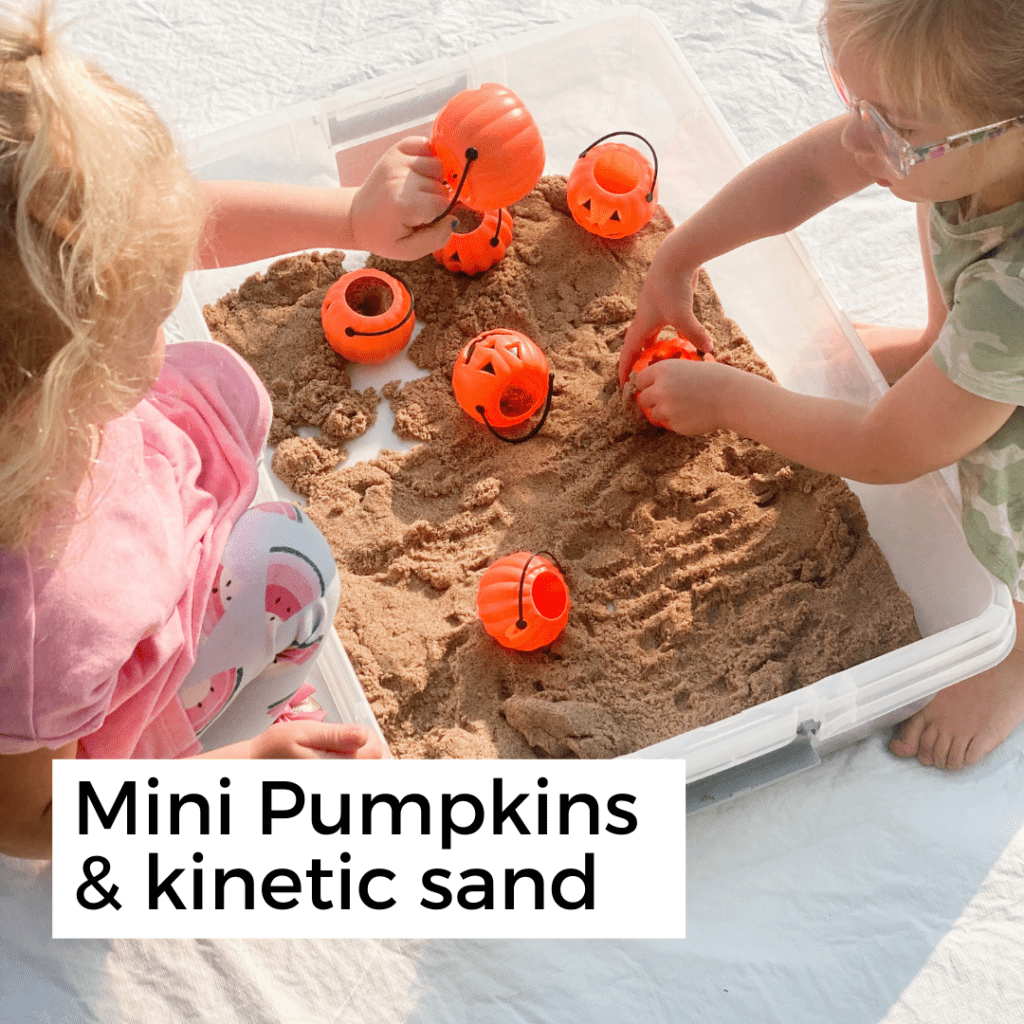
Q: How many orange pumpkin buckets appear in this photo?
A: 7